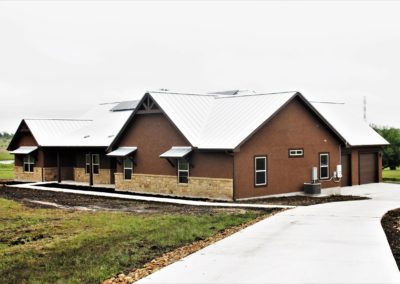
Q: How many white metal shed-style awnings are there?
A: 3